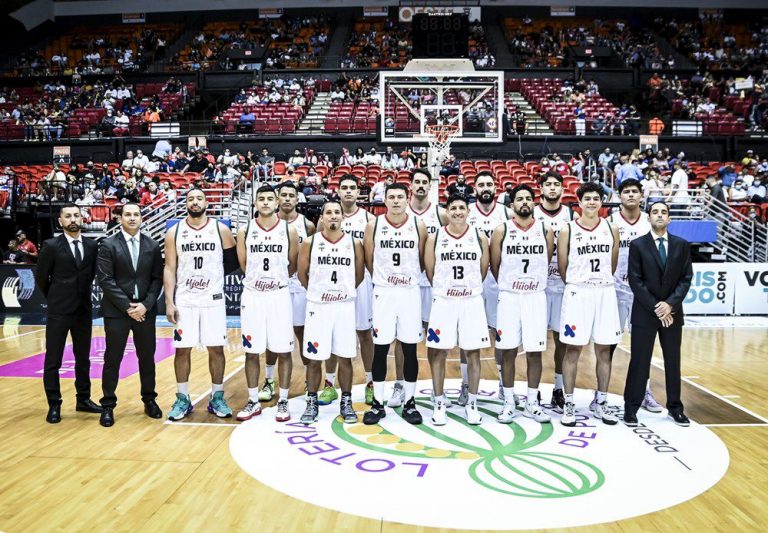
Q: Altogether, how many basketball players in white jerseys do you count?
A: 13